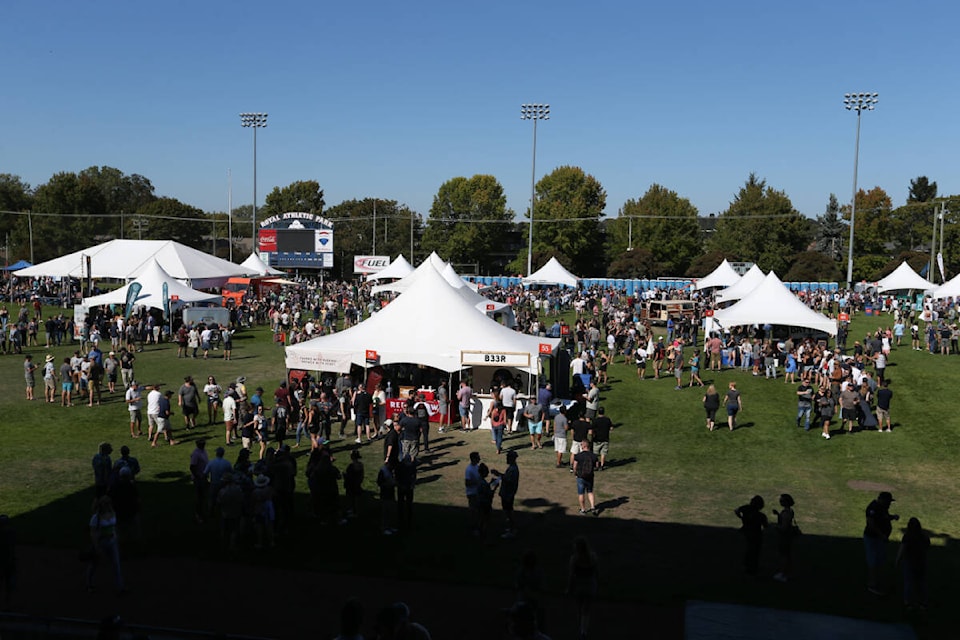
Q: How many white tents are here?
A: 13